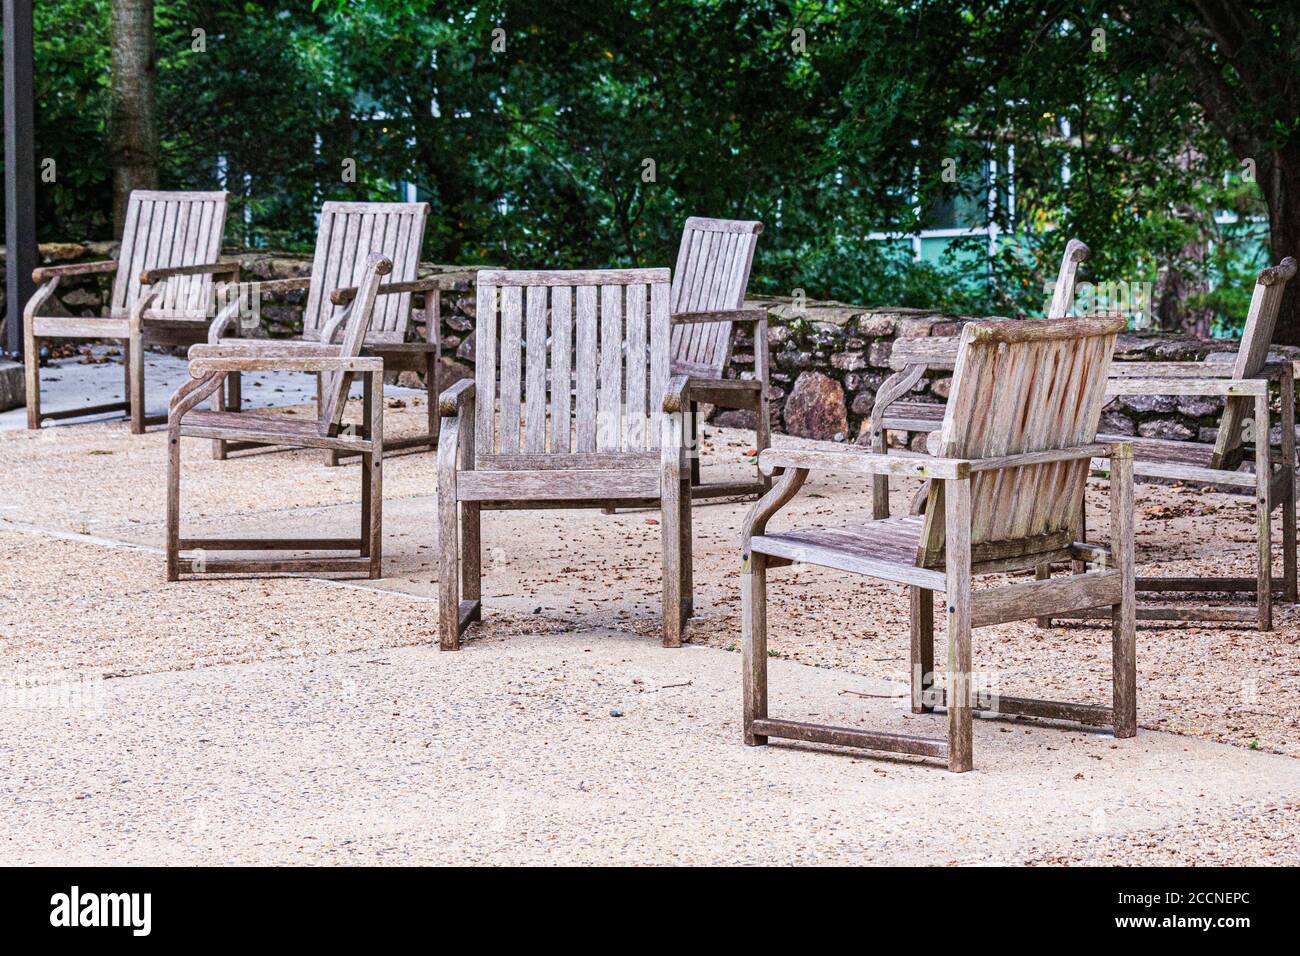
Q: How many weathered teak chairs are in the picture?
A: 8